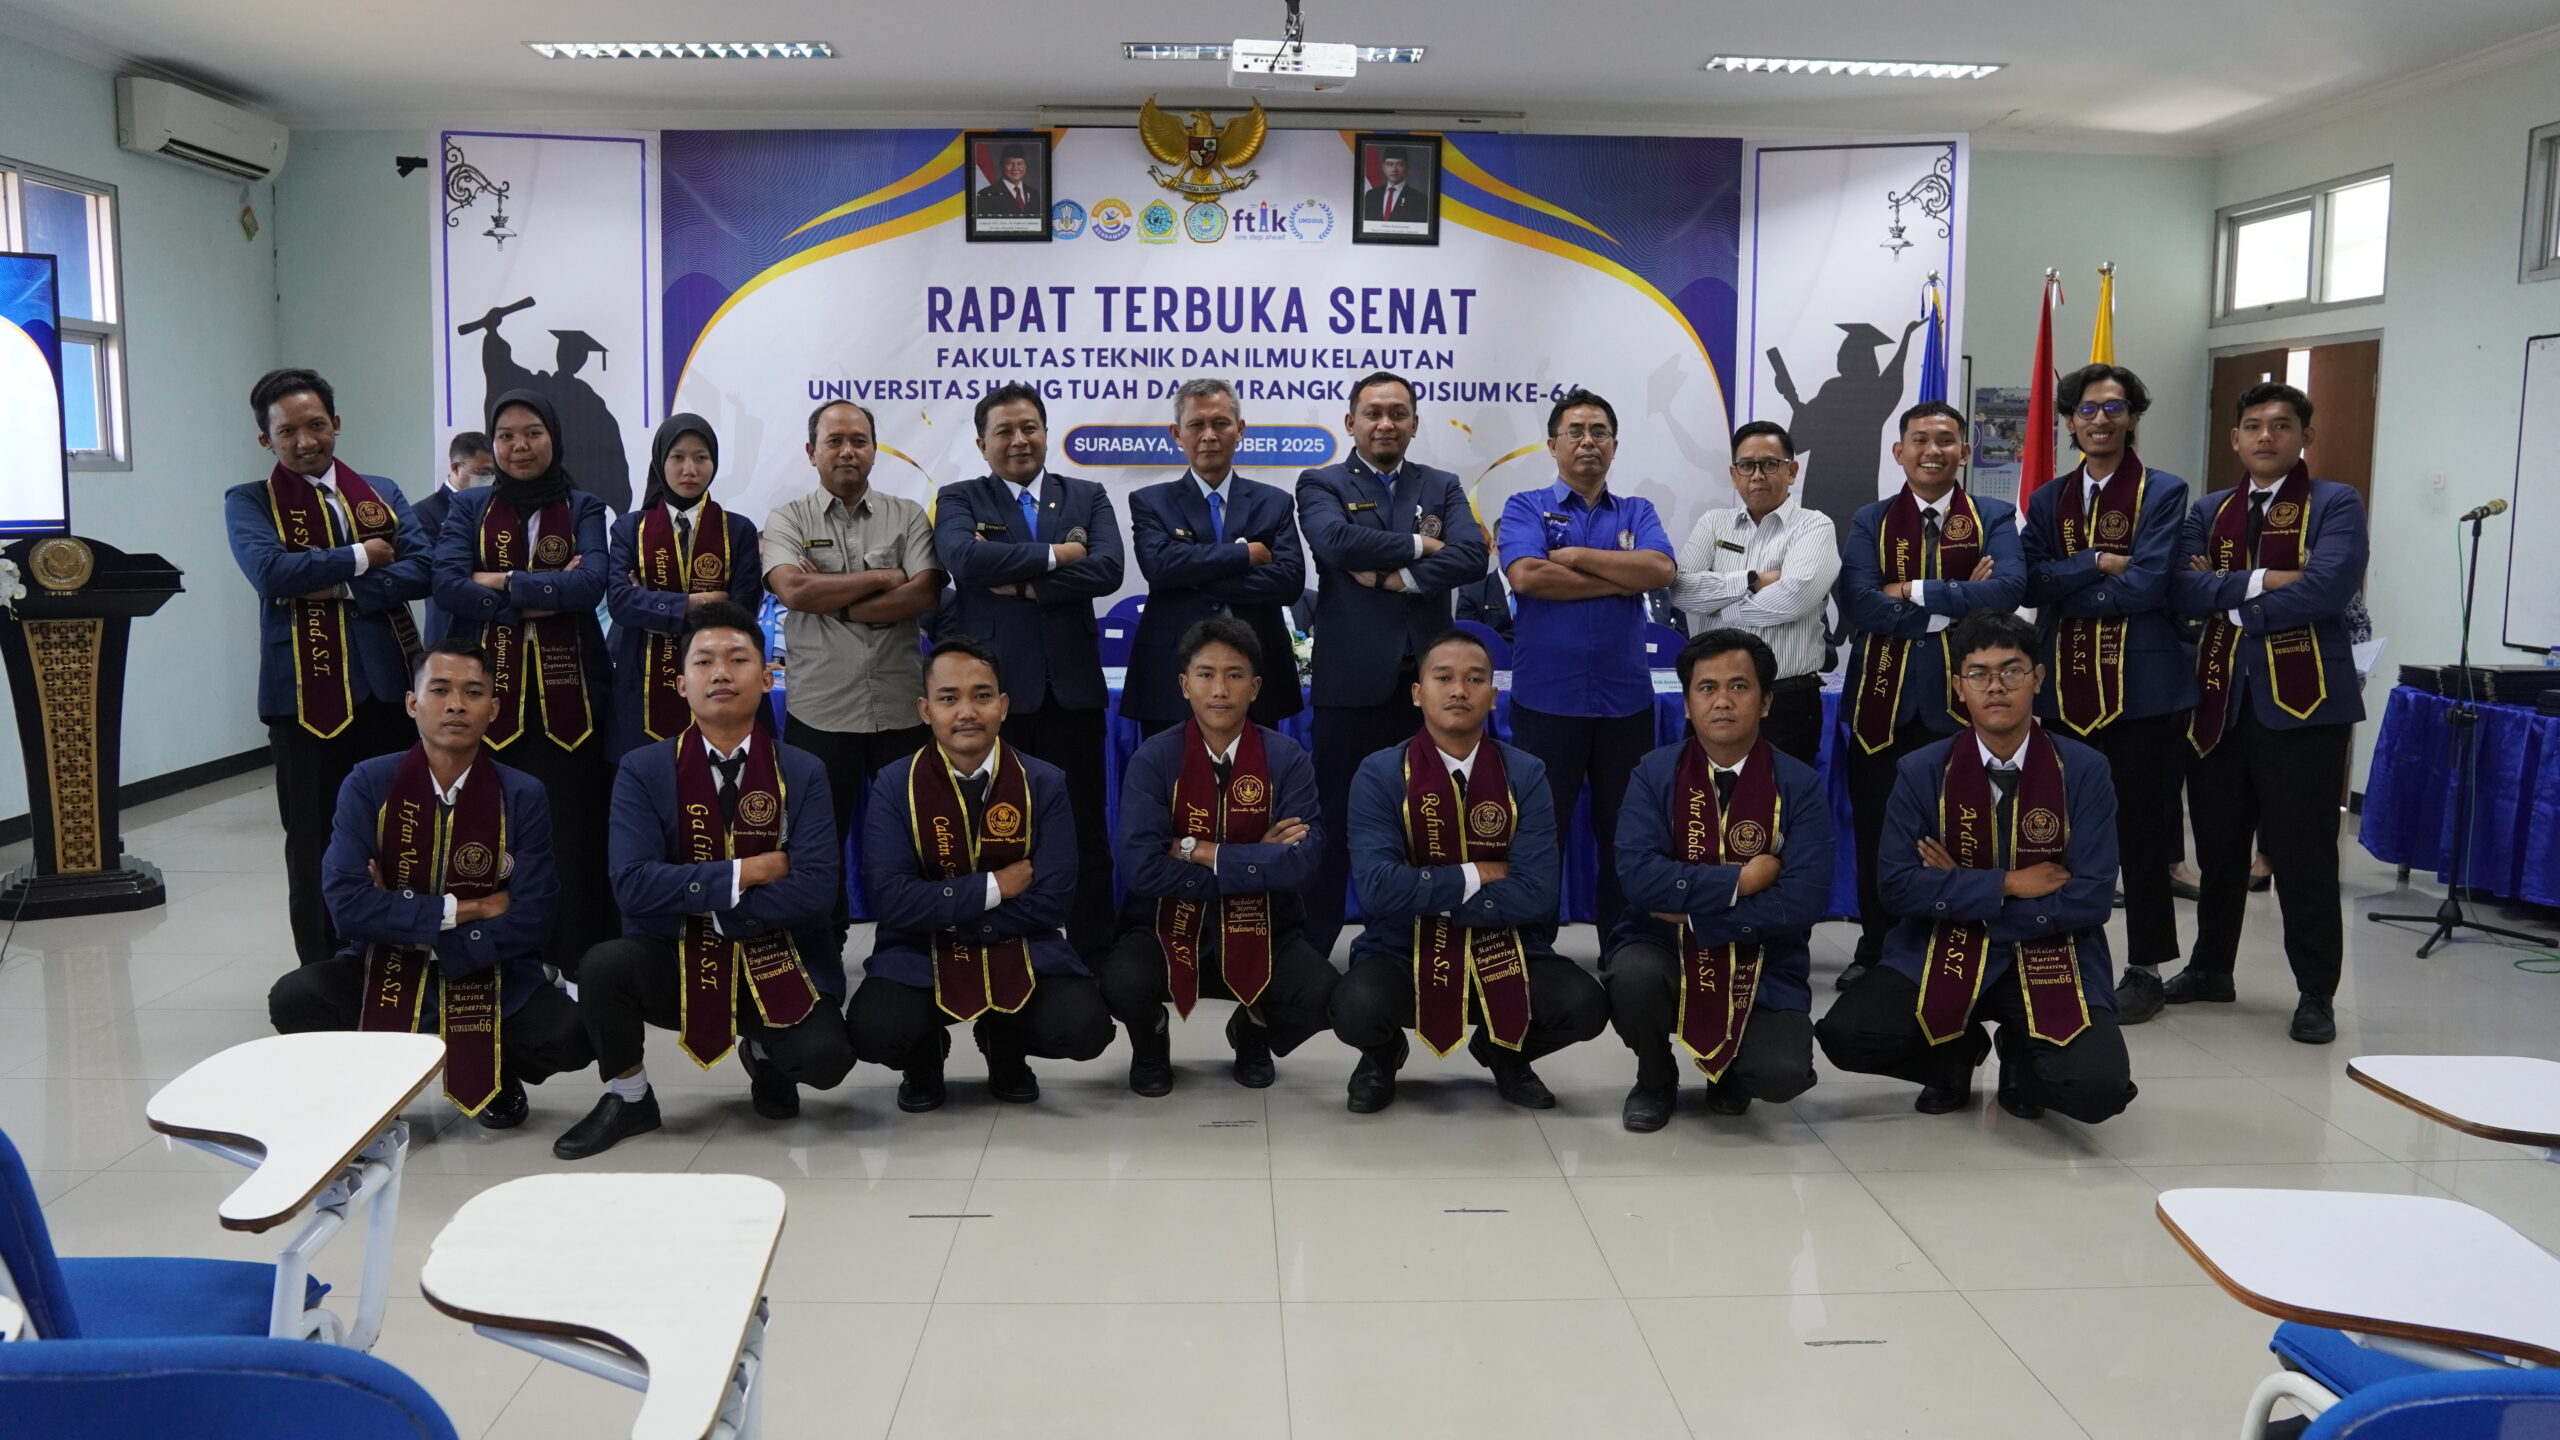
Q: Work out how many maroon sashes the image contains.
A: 13